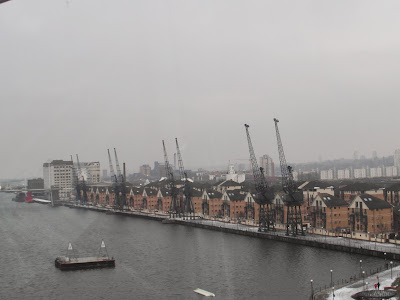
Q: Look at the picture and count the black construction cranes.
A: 8